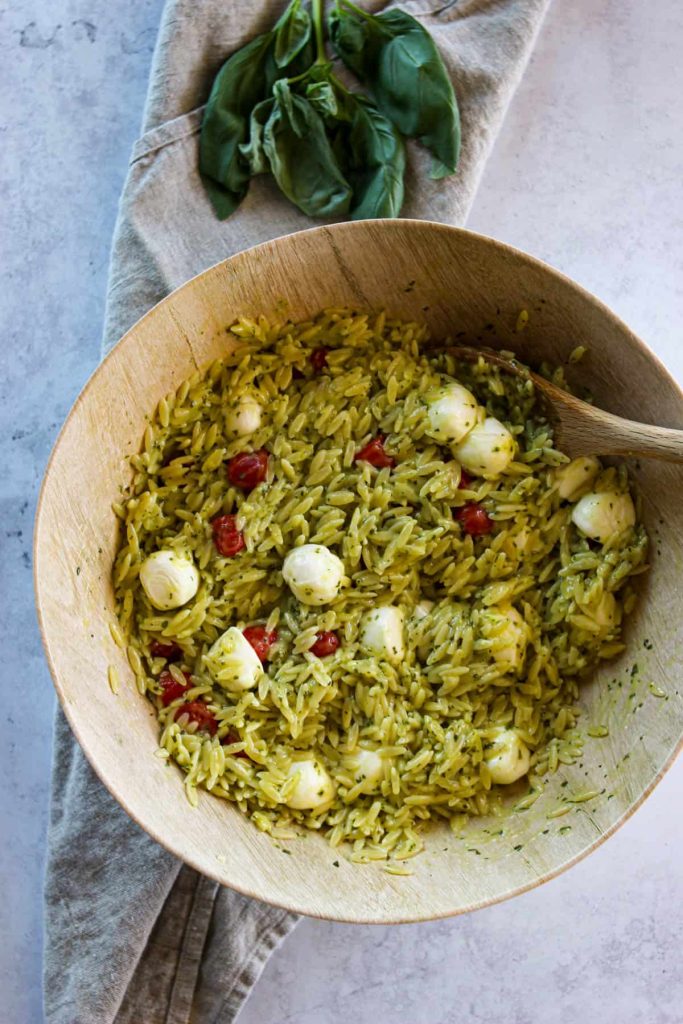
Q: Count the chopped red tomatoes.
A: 12